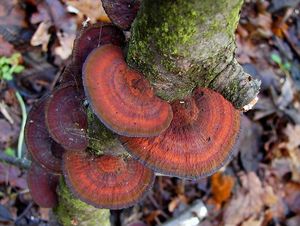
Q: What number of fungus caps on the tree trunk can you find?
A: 8